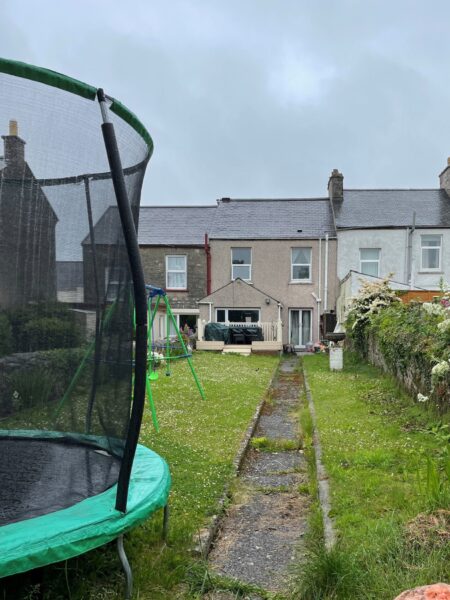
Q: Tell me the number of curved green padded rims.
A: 2